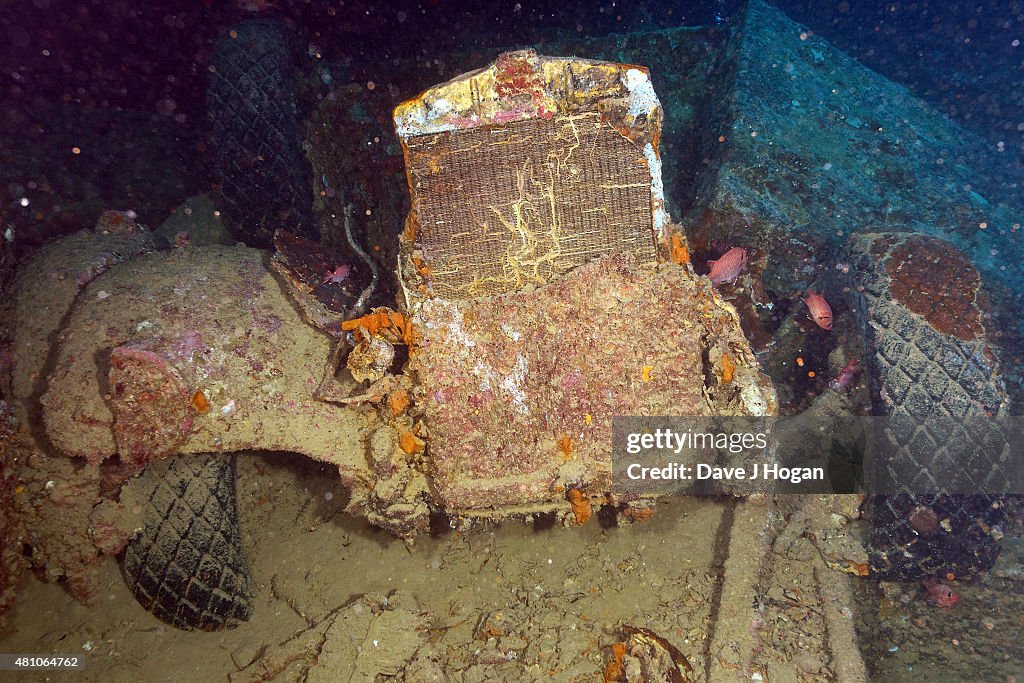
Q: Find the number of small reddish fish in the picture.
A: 5